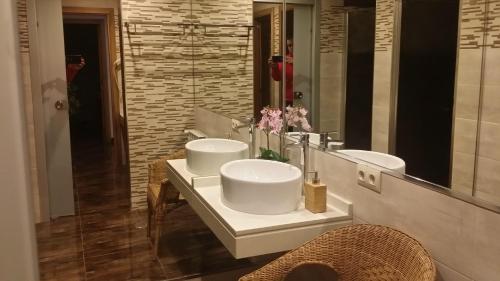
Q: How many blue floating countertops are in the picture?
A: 0